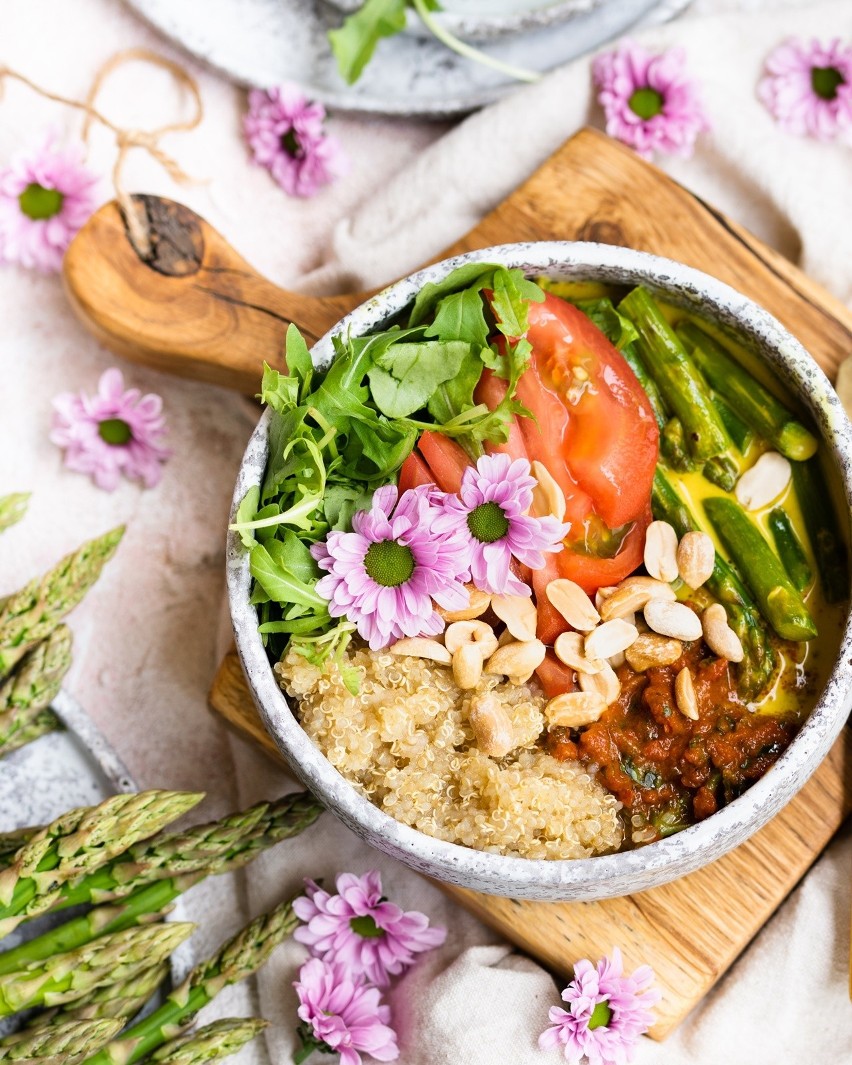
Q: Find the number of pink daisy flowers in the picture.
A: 10